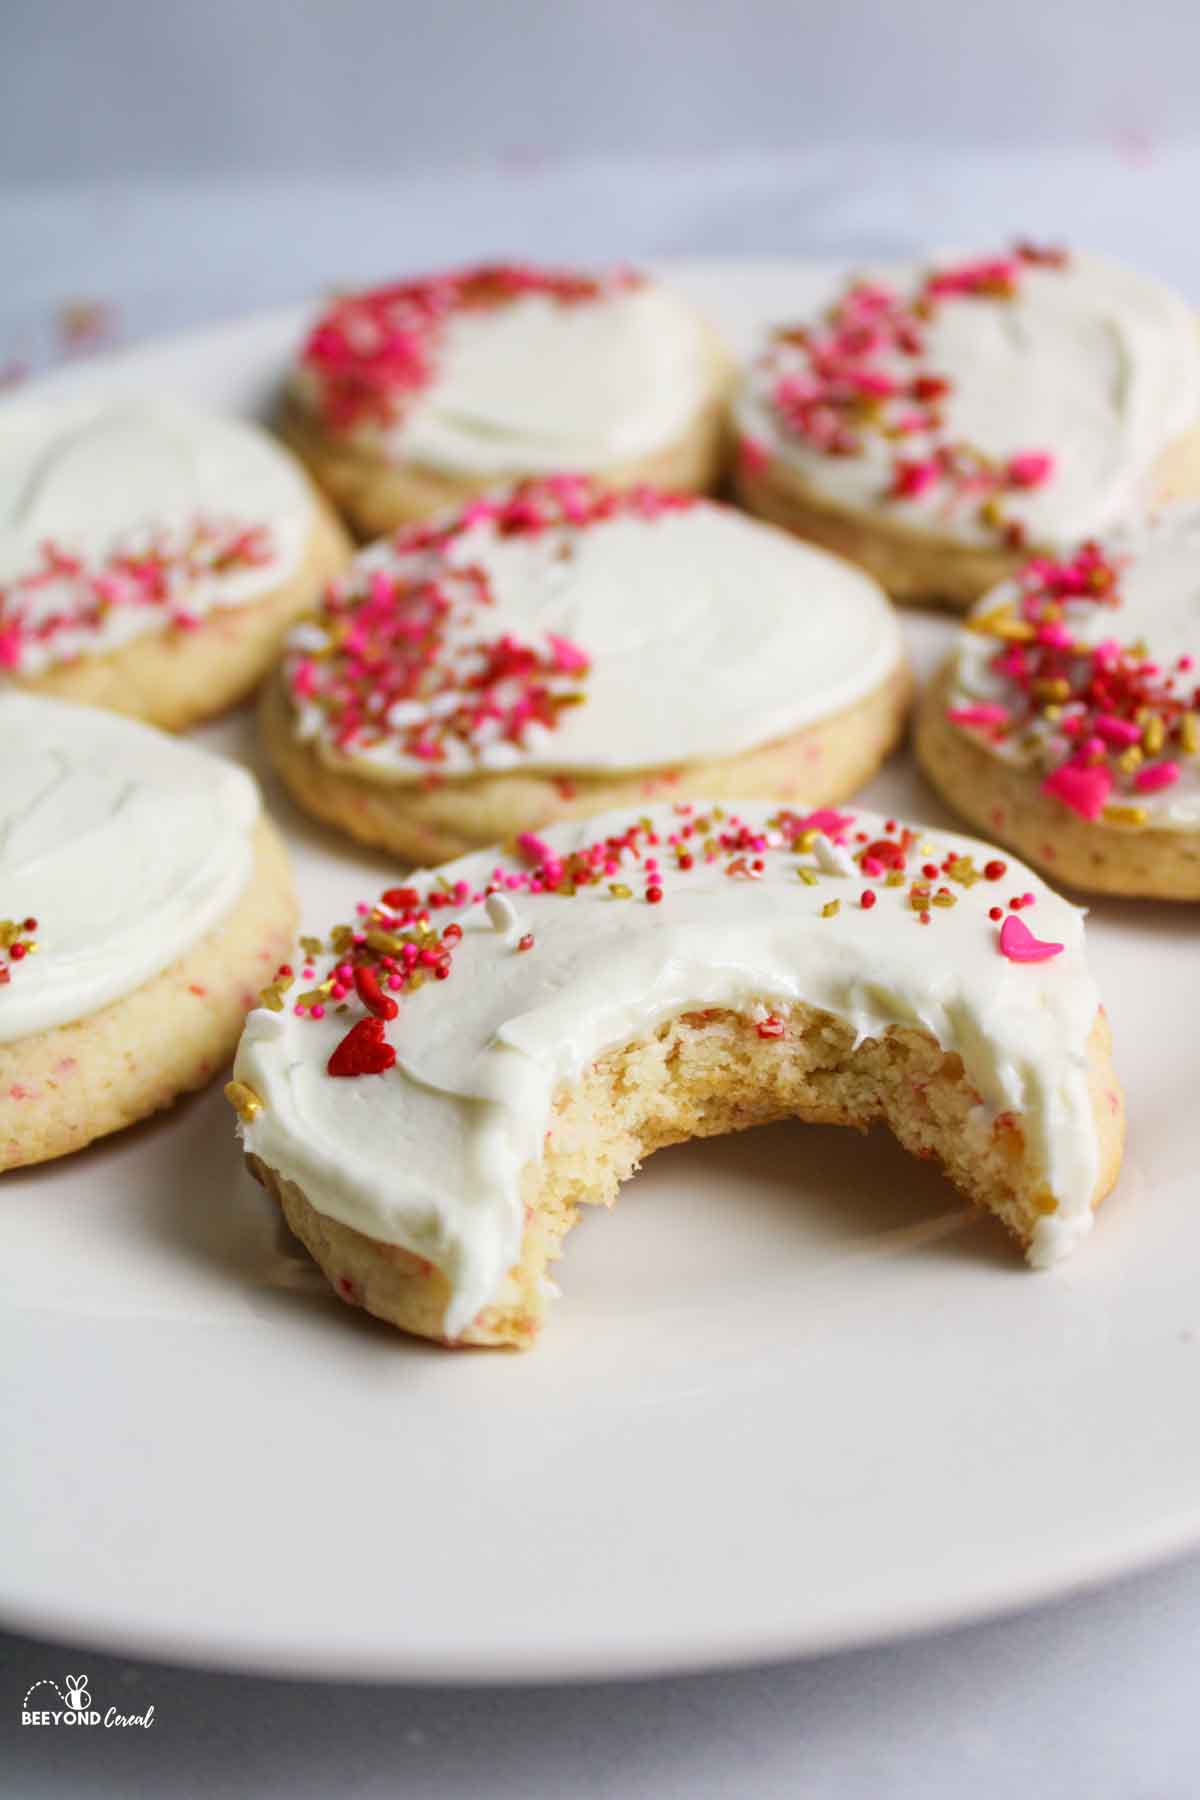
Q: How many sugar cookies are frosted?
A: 7